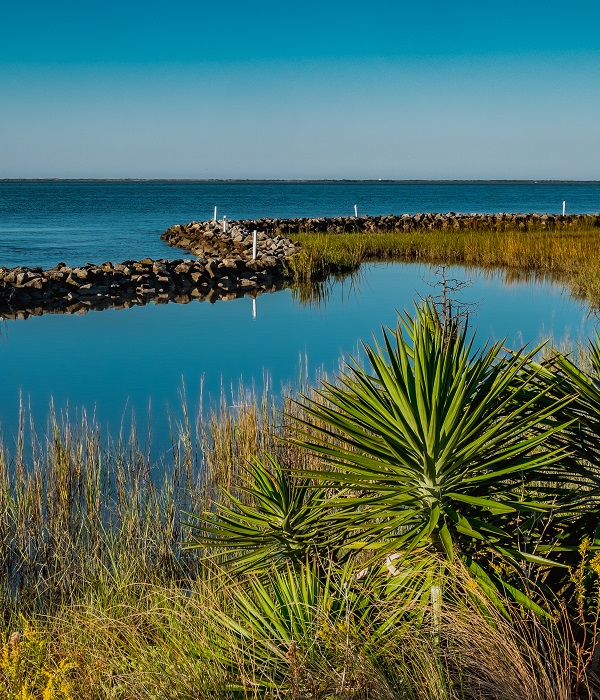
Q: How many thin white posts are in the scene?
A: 5